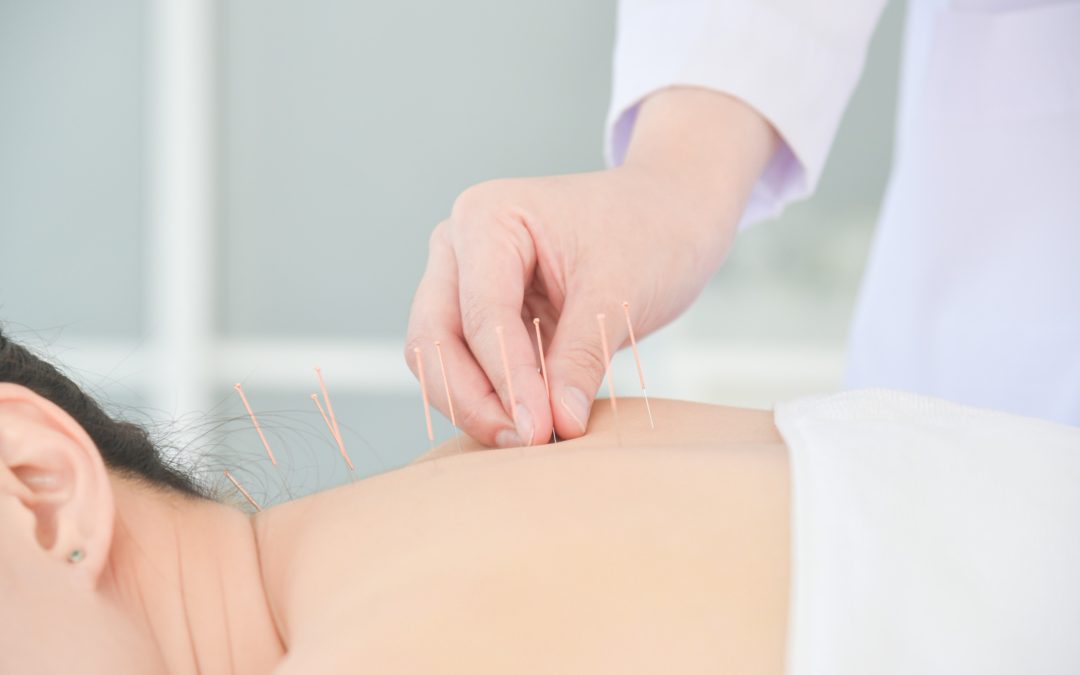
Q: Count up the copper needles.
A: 10